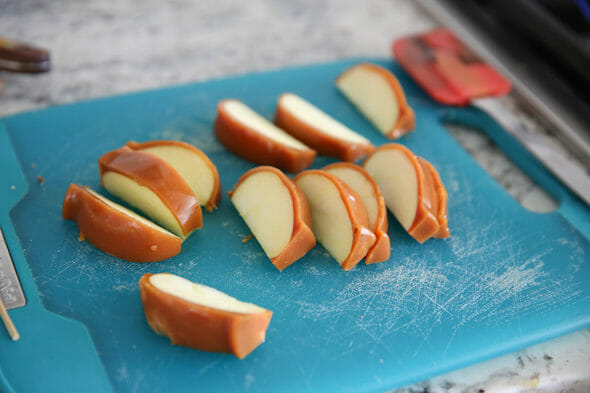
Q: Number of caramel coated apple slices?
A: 12